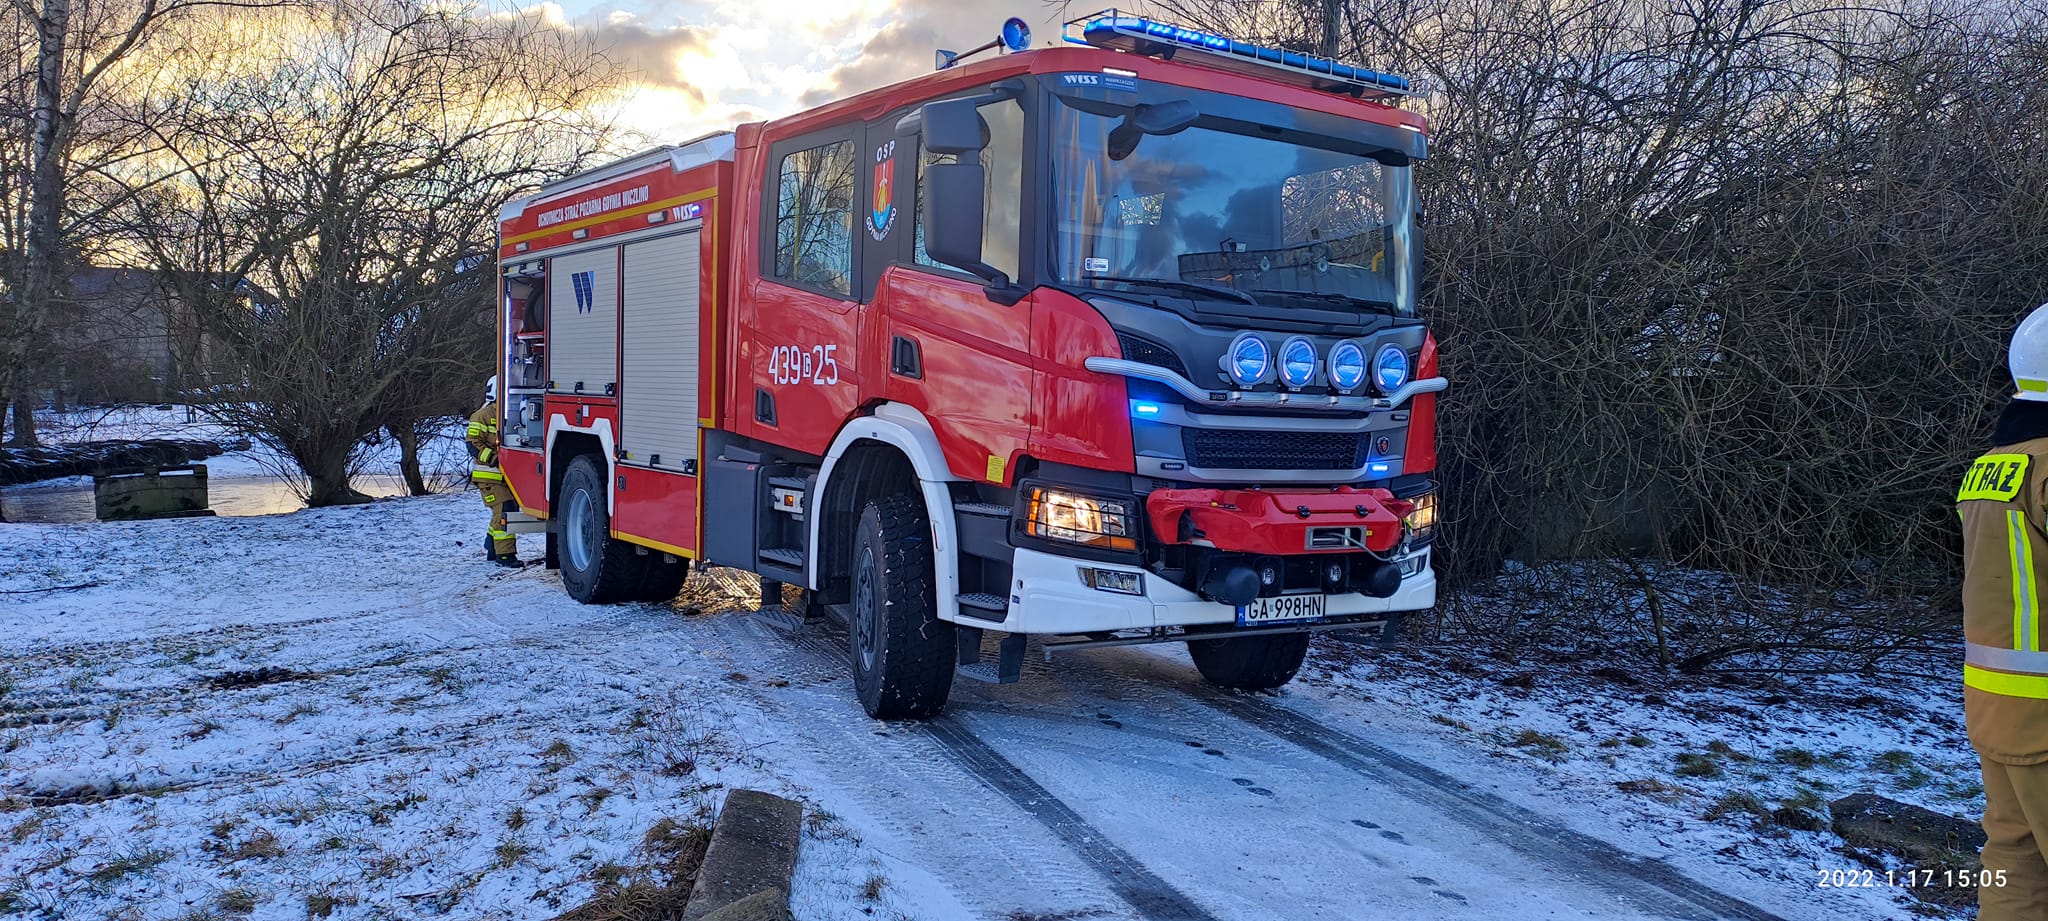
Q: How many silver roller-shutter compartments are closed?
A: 2